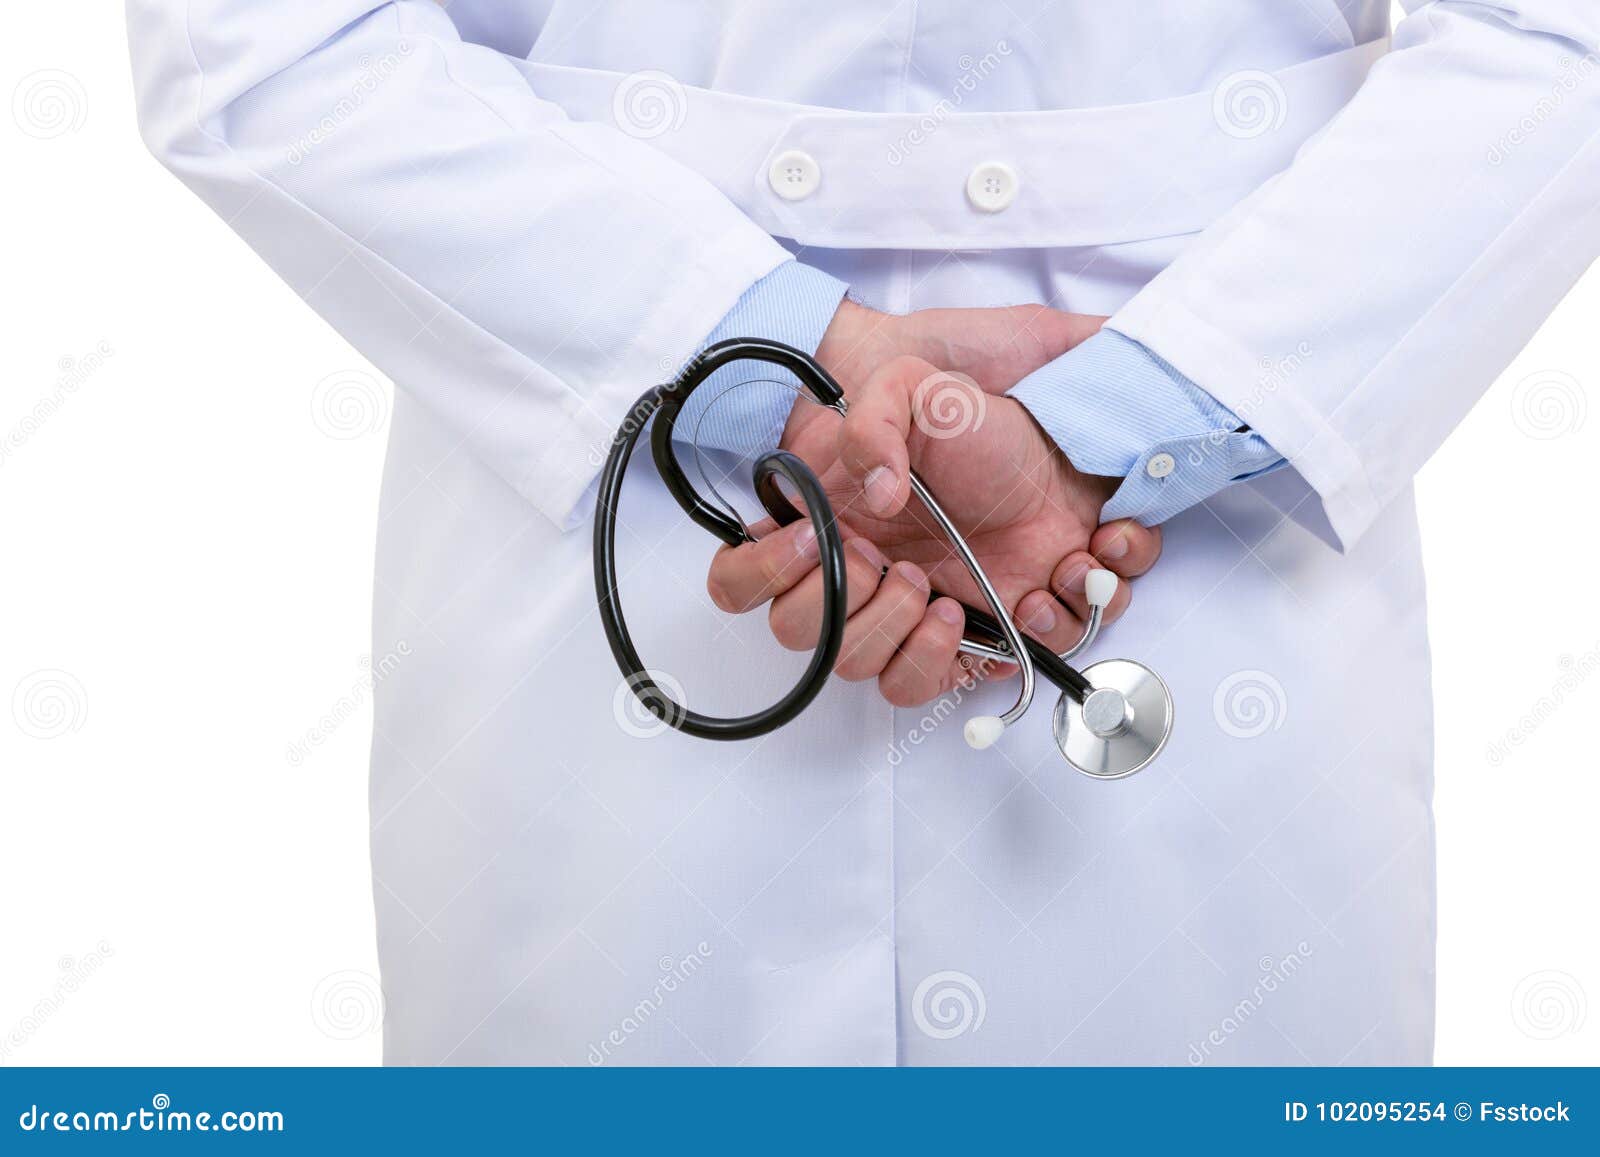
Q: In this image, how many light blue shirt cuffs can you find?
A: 2